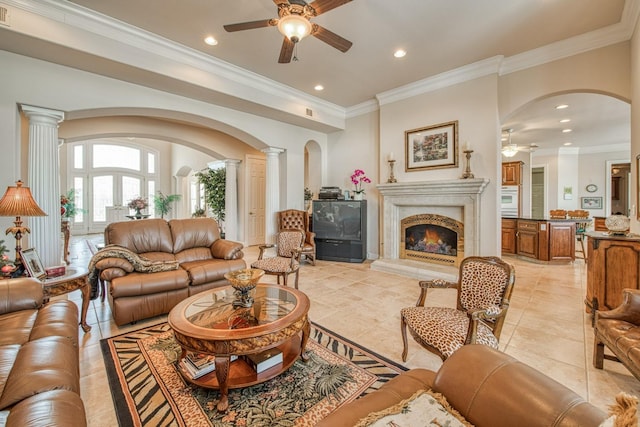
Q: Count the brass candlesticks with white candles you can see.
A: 2